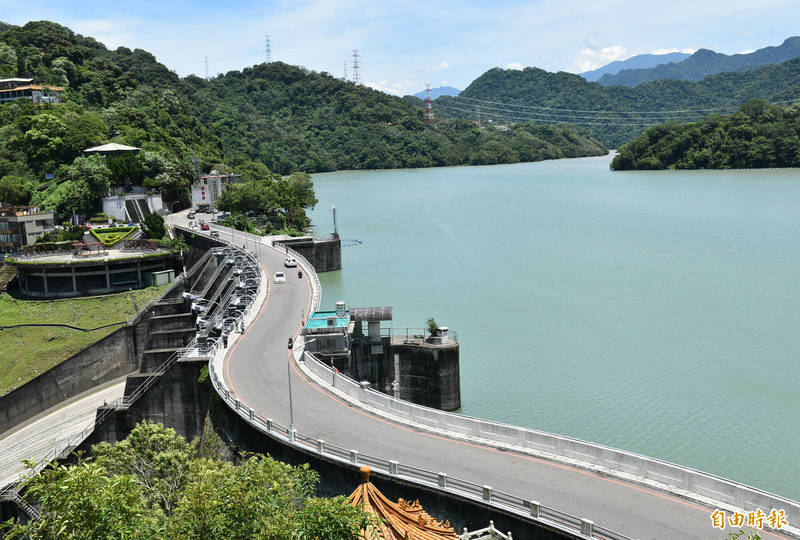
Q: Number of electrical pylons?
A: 5